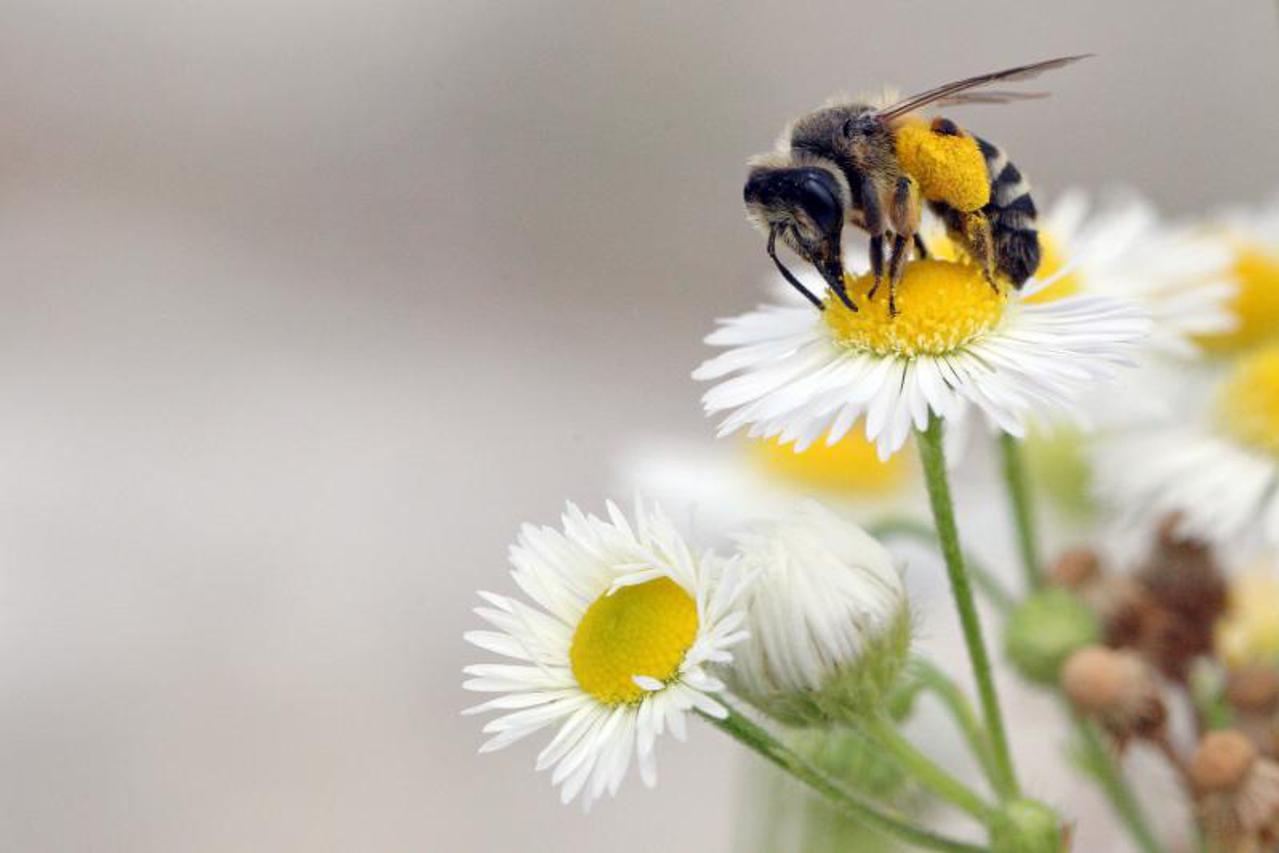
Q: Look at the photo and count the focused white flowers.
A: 2